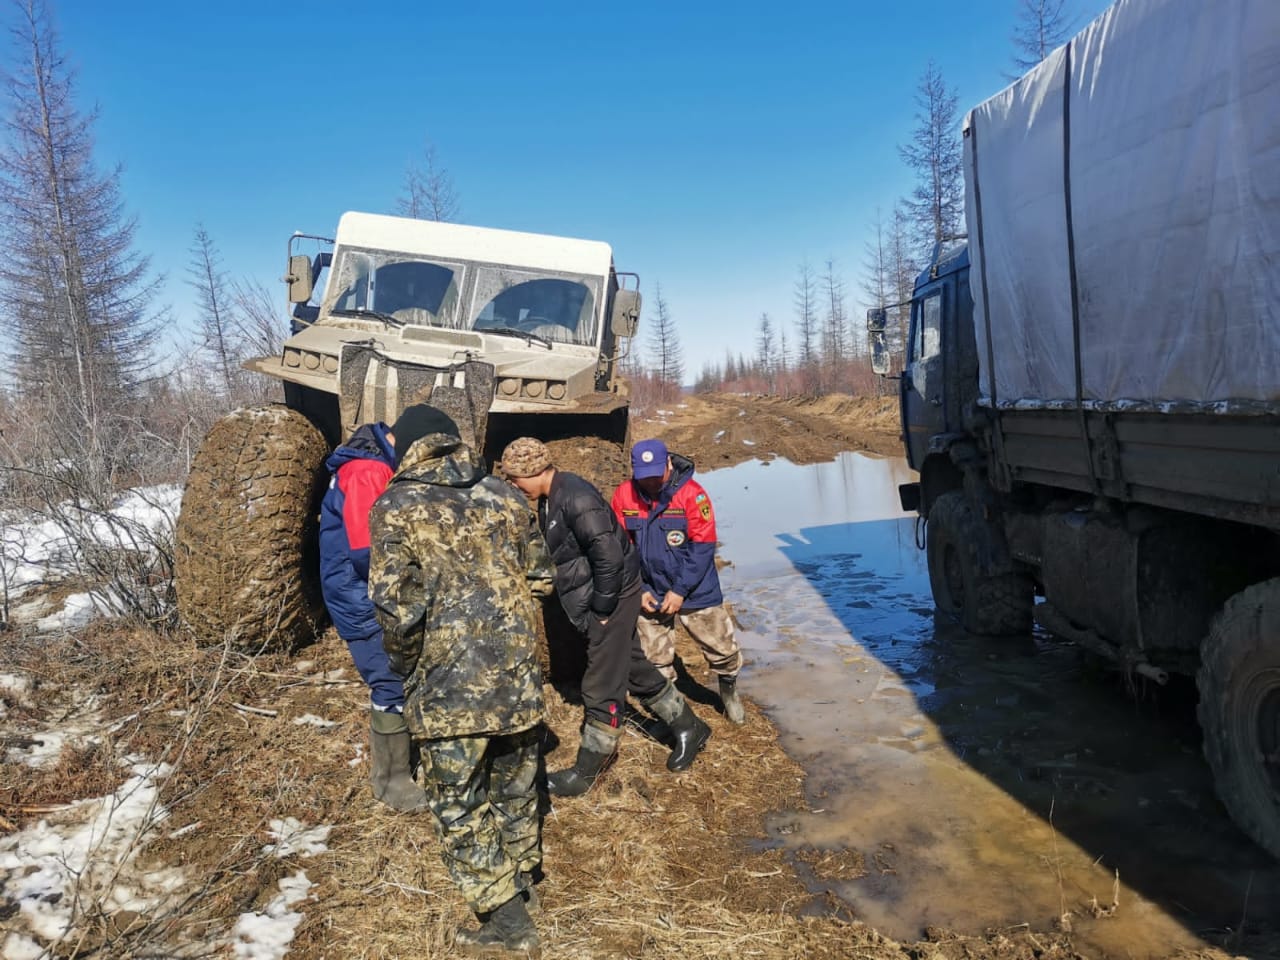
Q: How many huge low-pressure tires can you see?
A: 2